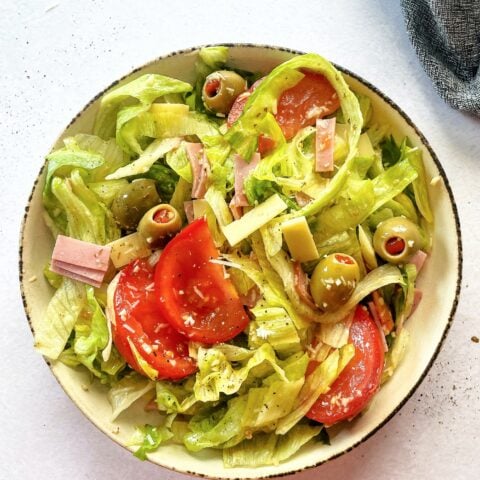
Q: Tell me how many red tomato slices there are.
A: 4